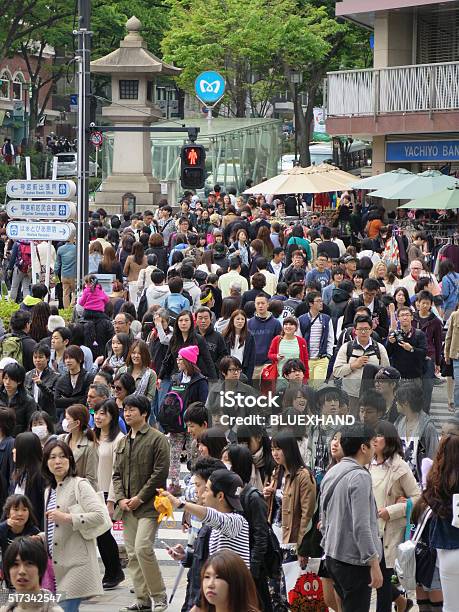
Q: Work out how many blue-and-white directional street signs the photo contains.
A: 3